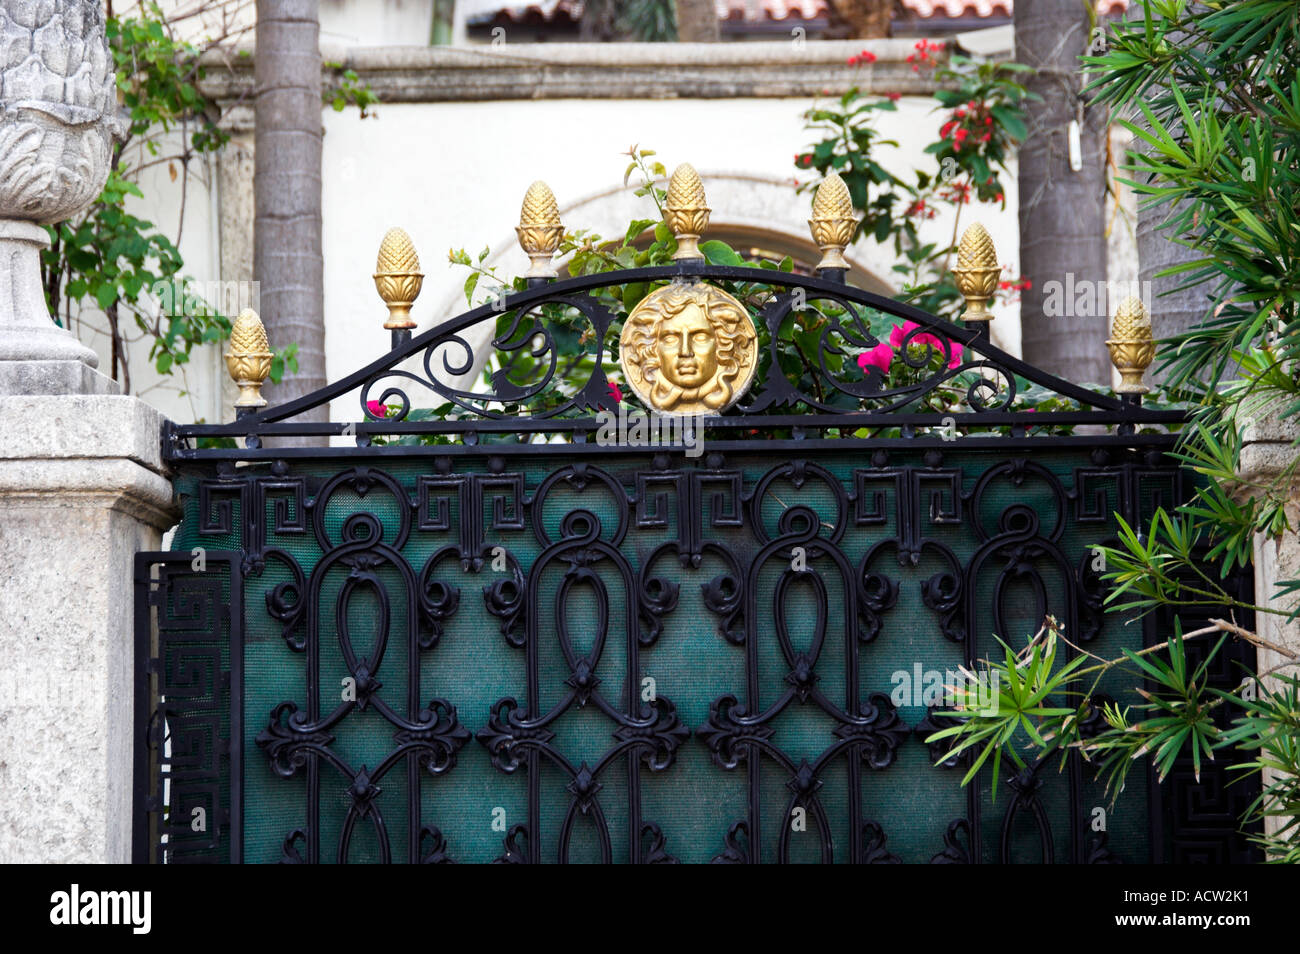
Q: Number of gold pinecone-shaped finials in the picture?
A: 7